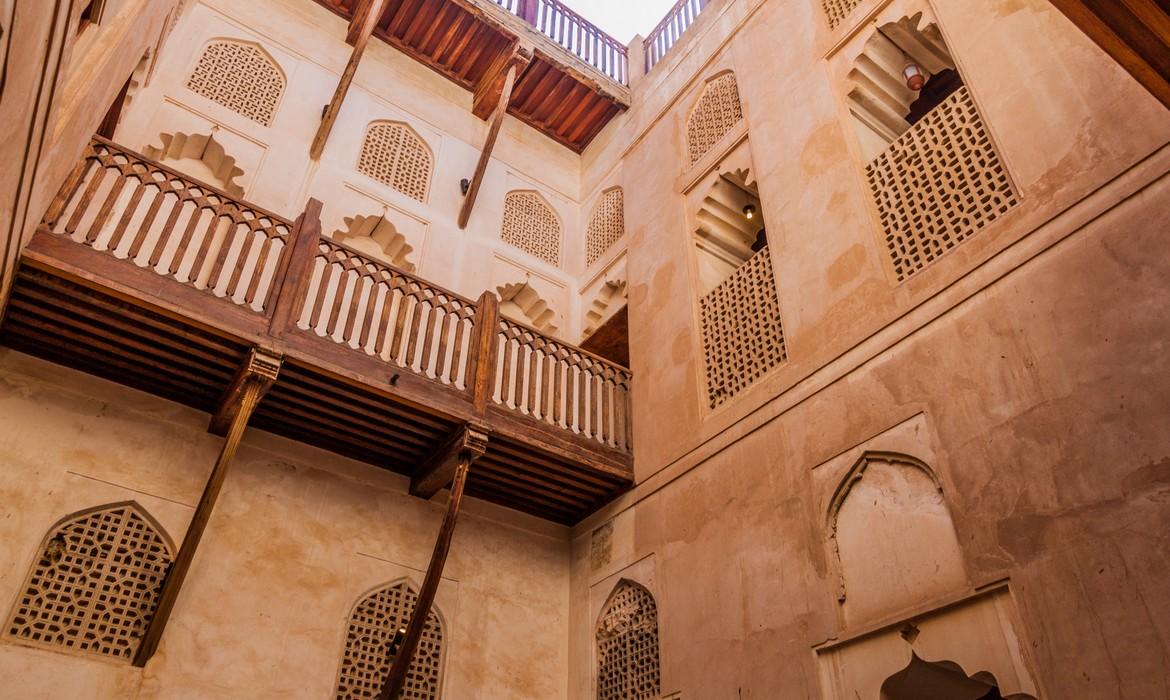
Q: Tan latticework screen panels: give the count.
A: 11